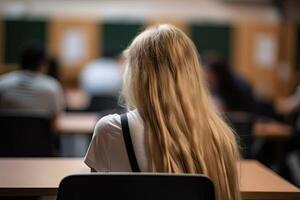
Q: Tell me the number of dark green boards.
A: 3